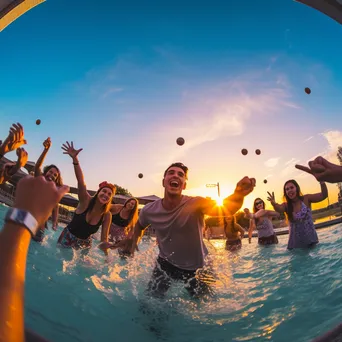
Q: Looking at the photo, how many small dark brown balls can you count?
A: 7